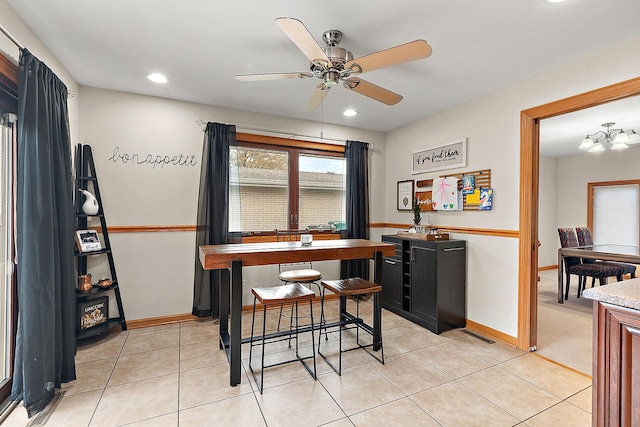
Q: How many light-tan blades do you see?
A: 5